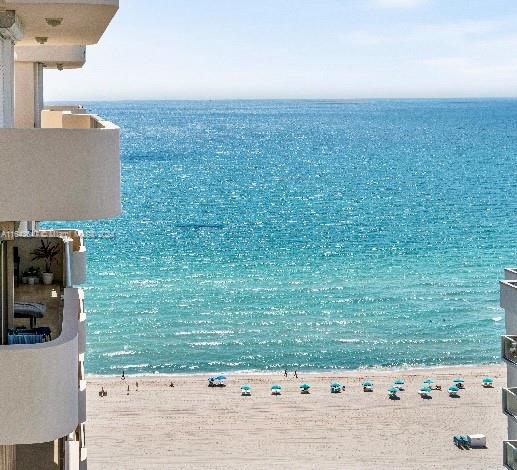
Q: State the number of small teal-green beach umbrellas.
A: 12